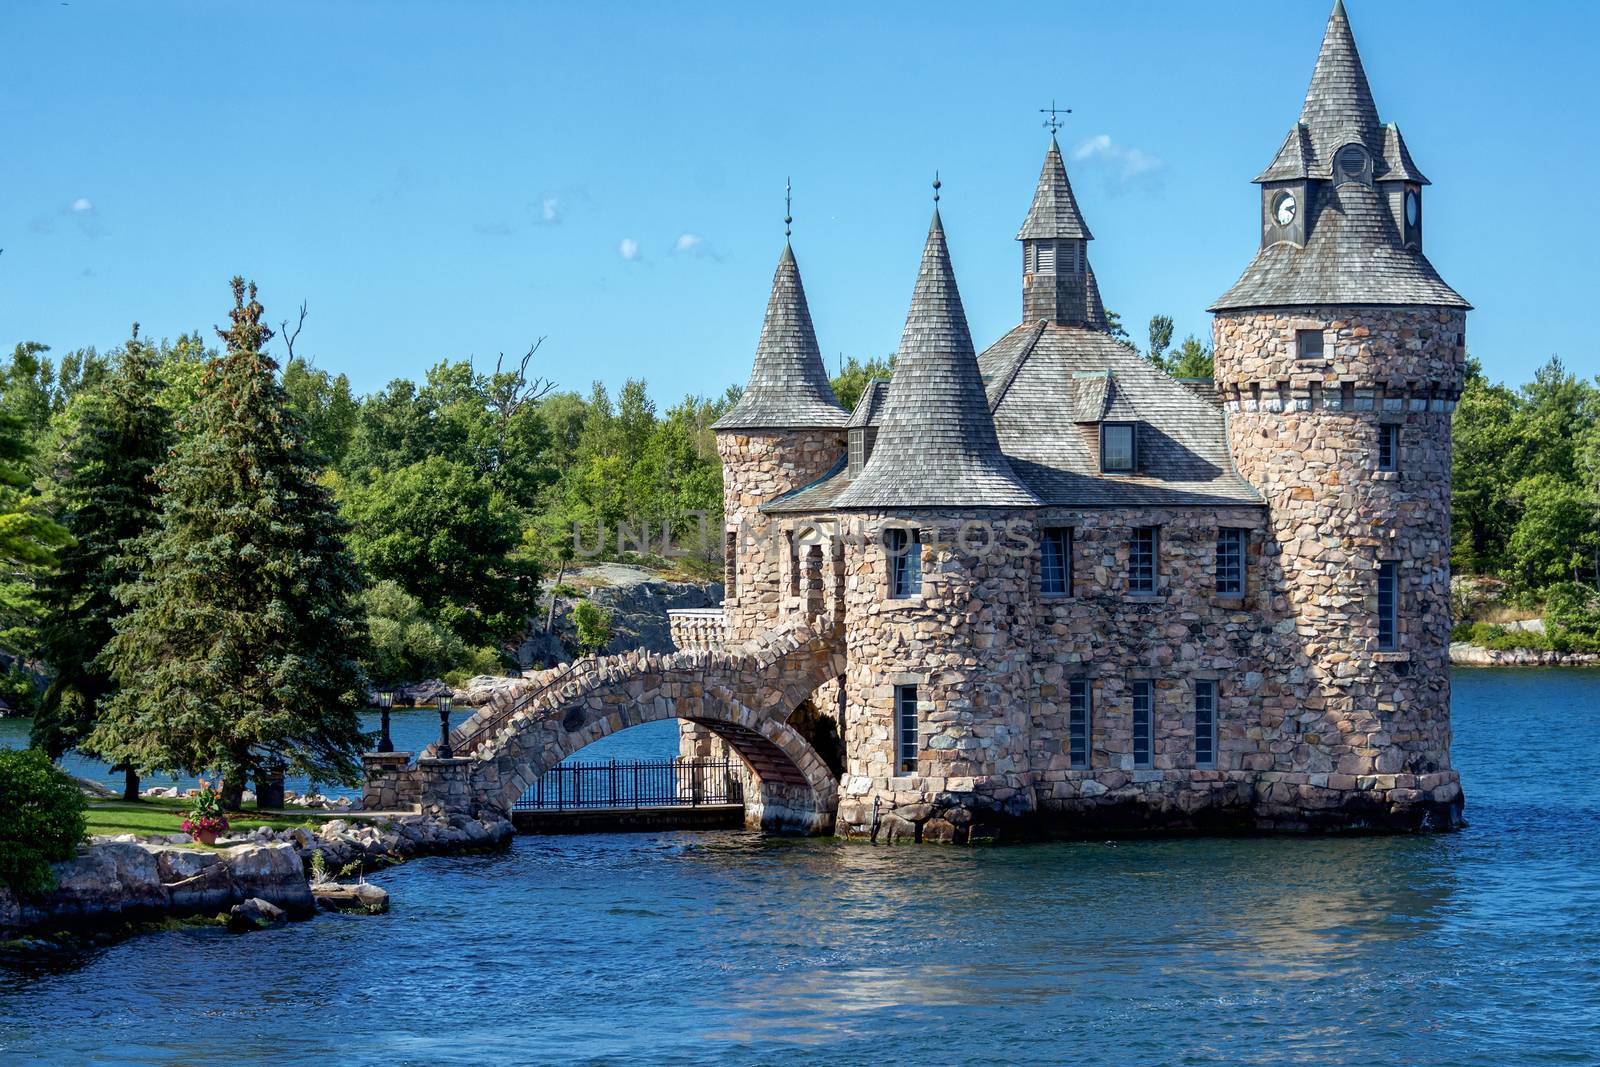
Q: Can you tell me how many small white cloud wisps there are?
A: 5